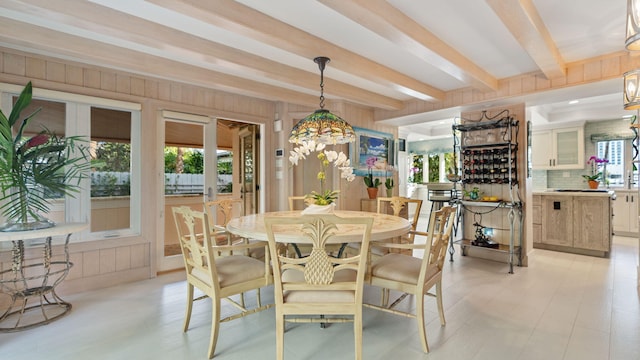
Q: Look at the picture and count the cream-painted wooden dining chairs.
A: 6